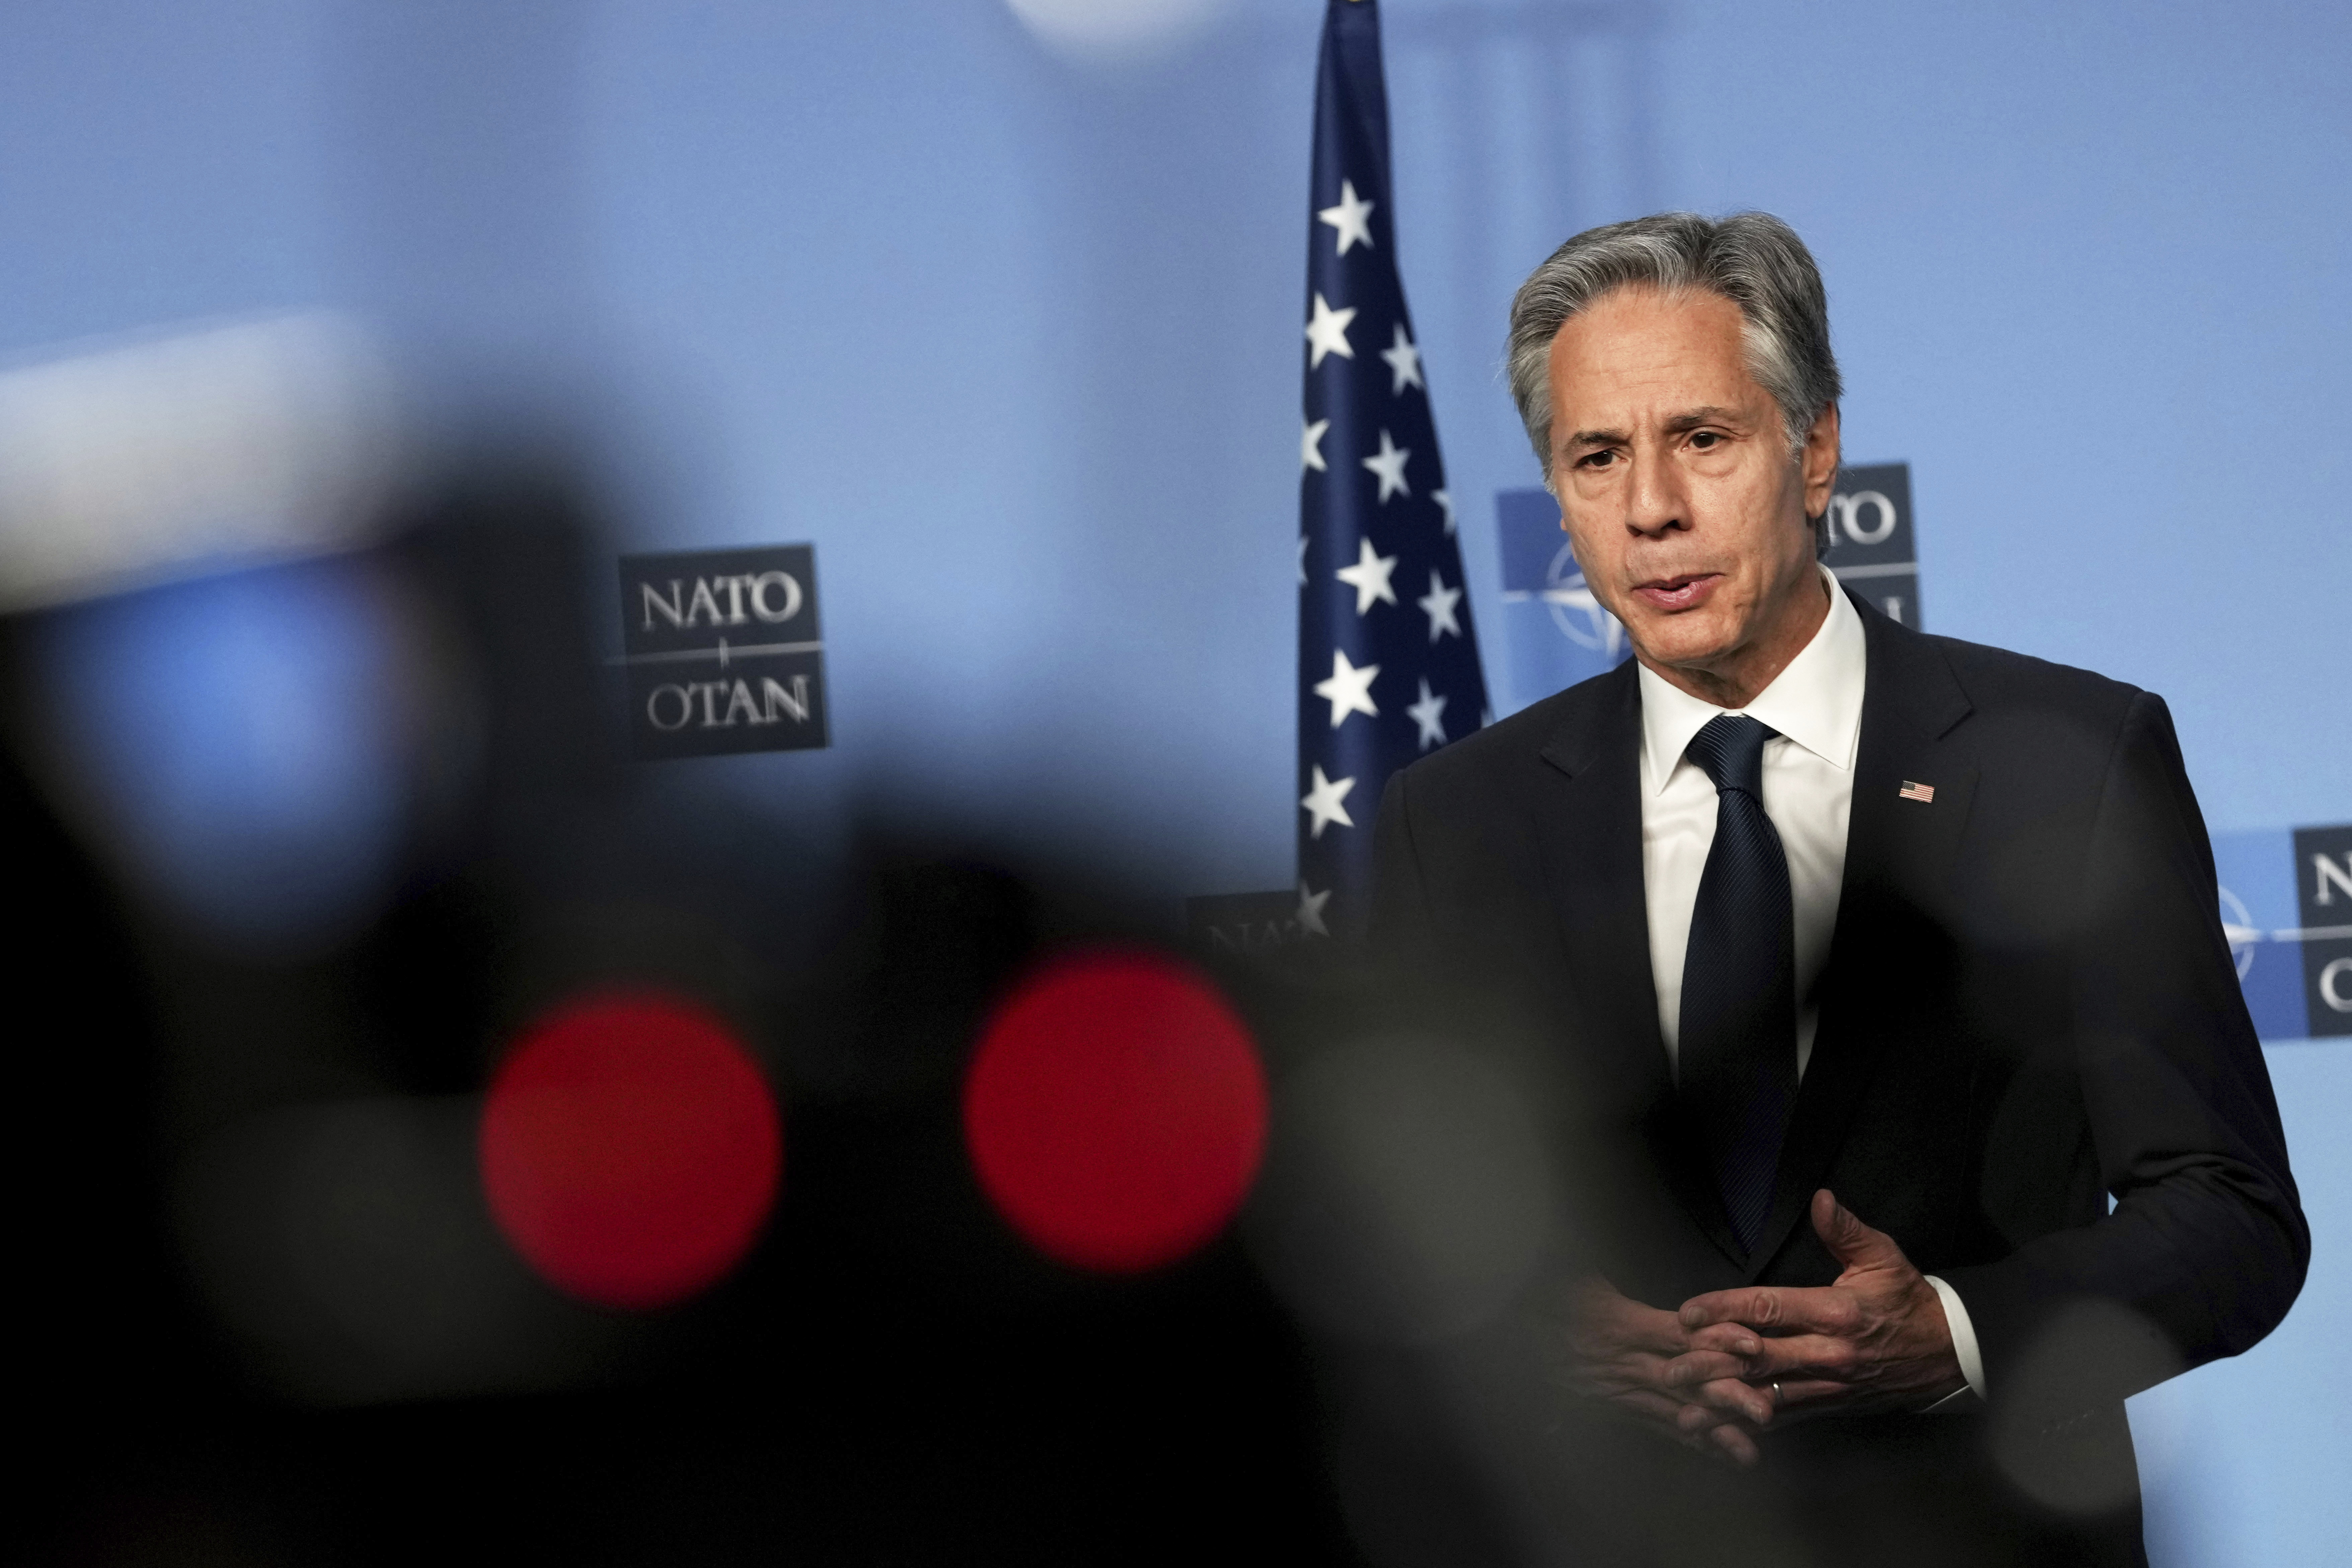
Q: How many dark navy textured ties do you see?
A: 1